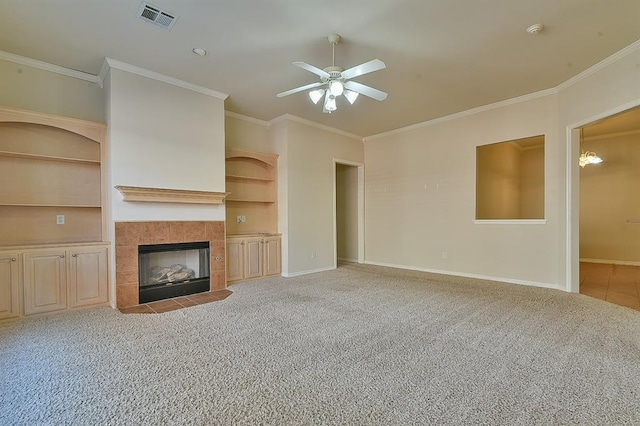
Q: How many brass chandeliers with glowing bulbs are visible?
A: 1